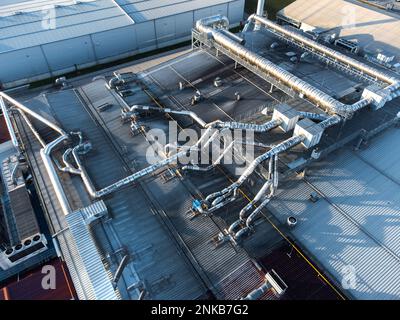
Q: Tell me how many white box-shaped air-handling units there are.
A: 3